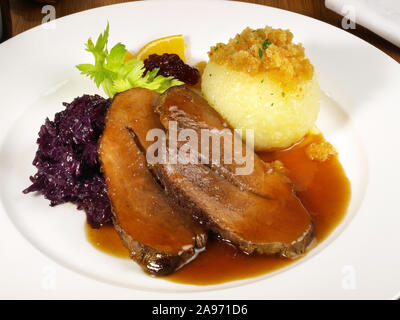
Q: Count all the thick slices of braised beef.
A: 2